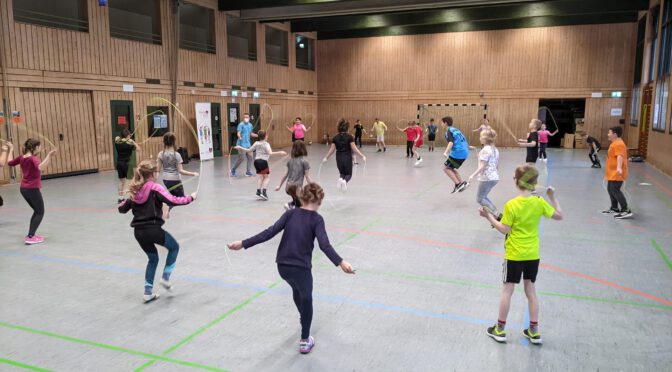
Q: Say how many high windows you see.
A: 6